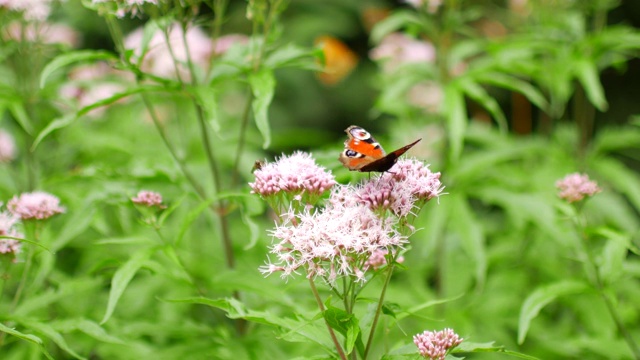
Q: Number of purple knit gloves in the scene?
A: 0